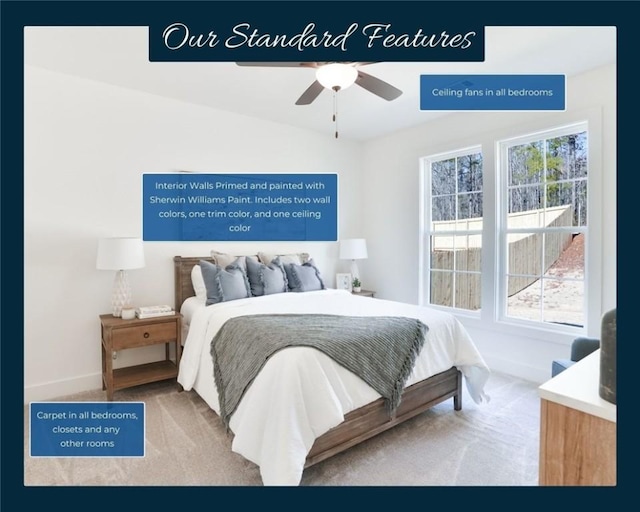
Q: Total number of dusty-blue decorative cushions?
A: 3